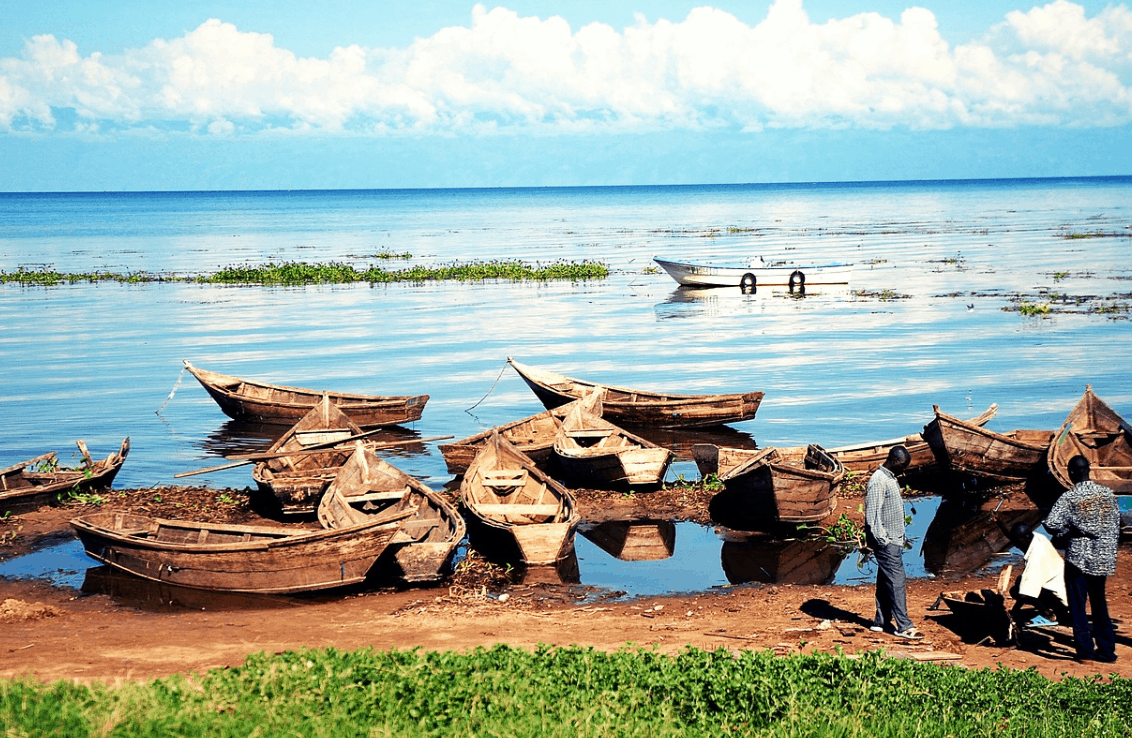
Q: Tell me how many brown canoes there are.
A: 13